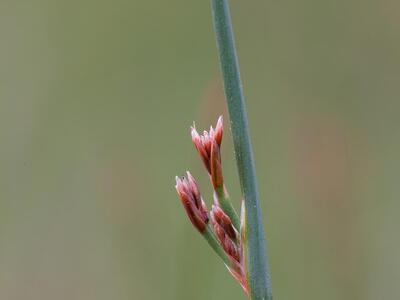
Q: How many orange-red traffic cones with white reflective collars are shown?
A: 0